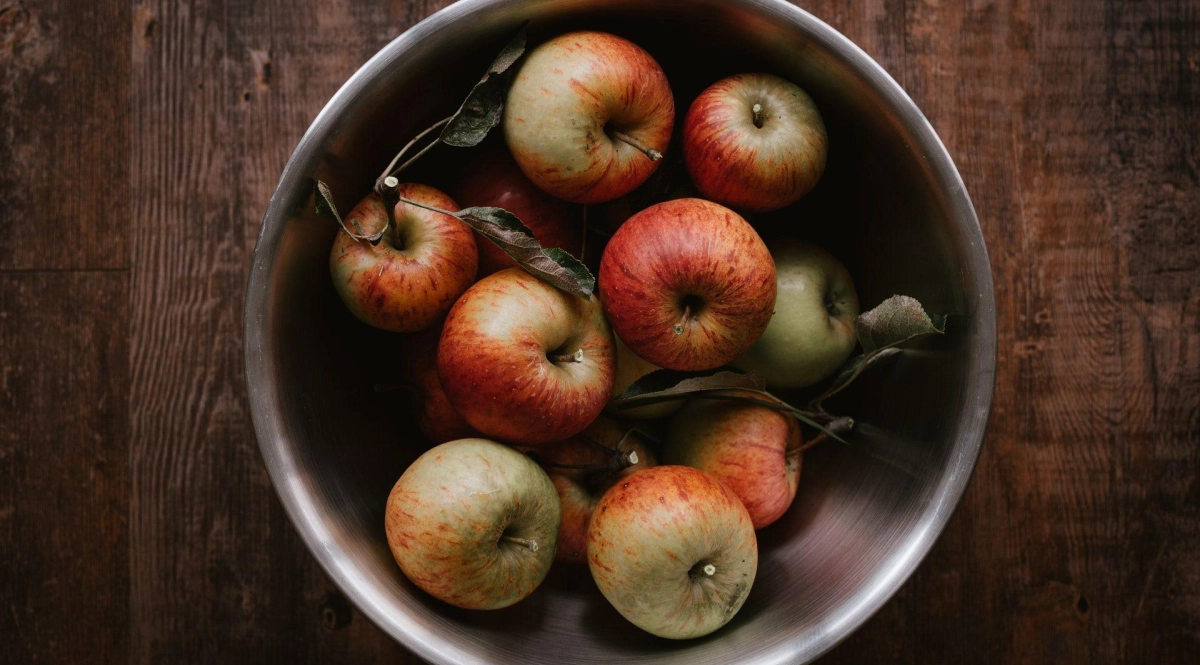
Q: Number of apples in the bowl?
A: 13